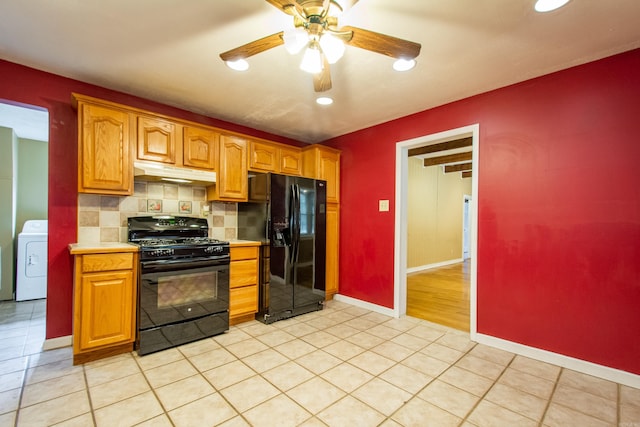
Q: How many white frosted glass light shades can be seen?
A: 3